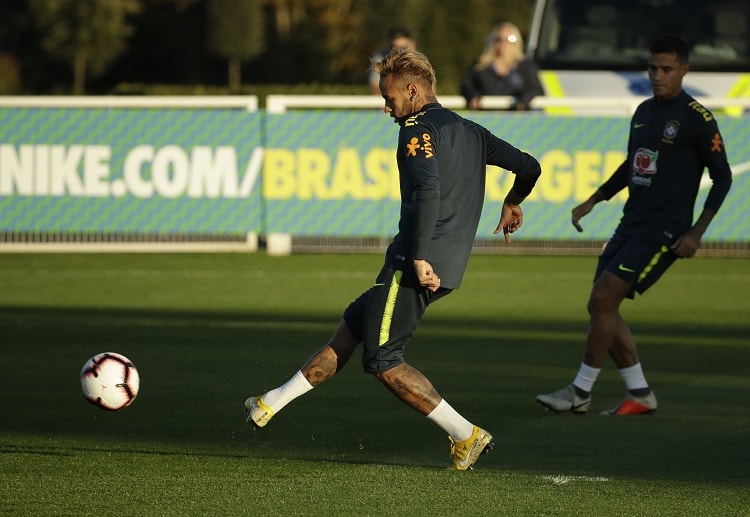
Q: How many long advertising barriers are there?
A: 2